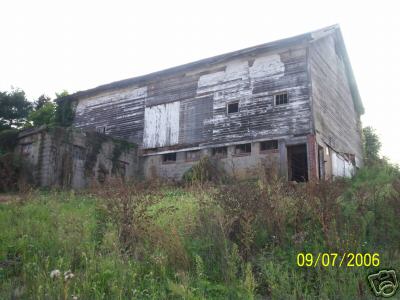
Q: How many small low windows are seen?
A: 5